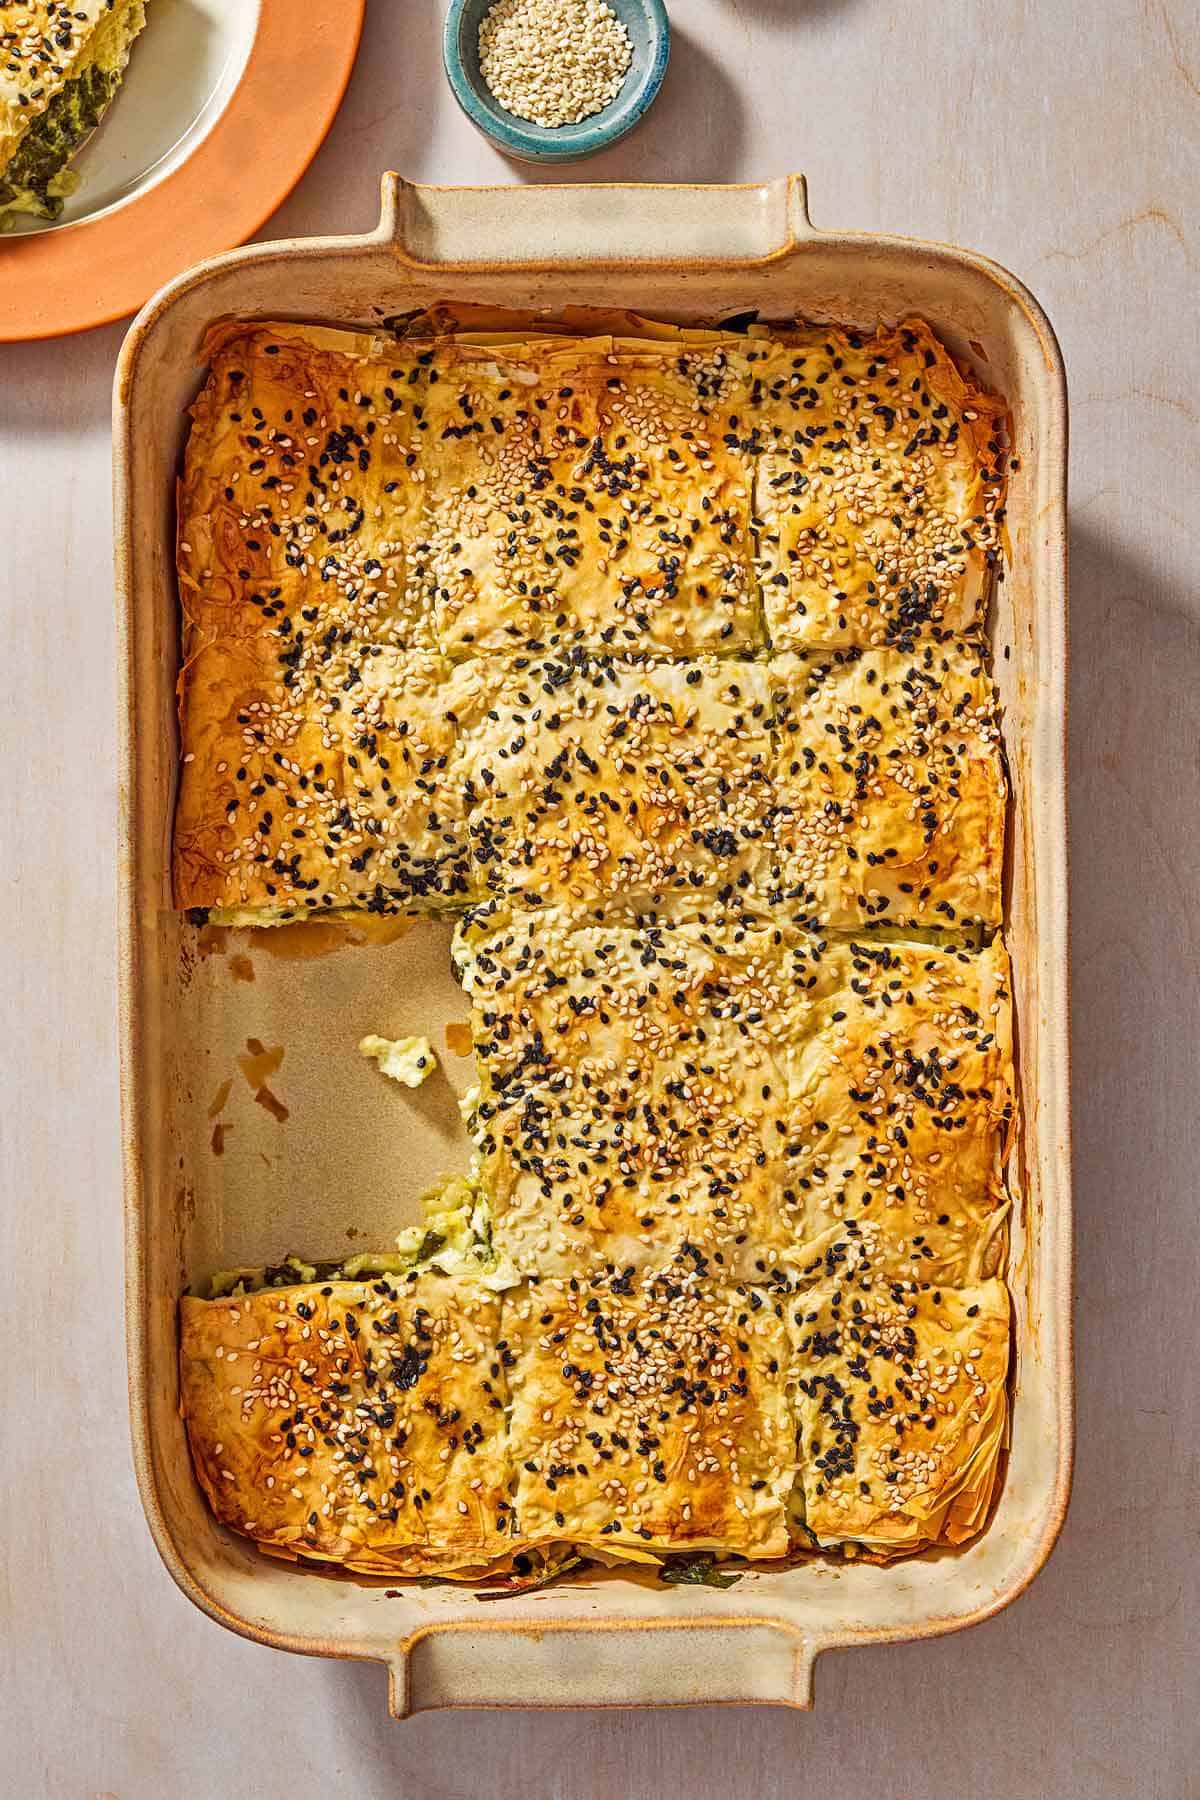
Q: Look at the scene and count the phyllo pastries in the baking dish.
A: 11